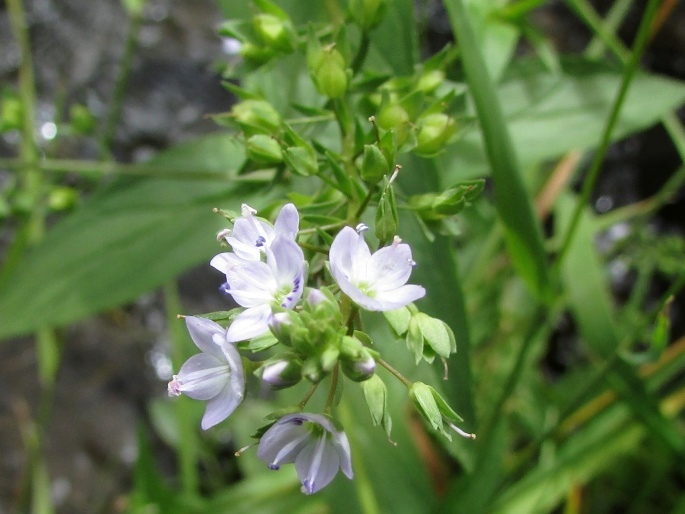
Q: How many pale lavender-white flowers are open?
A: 5